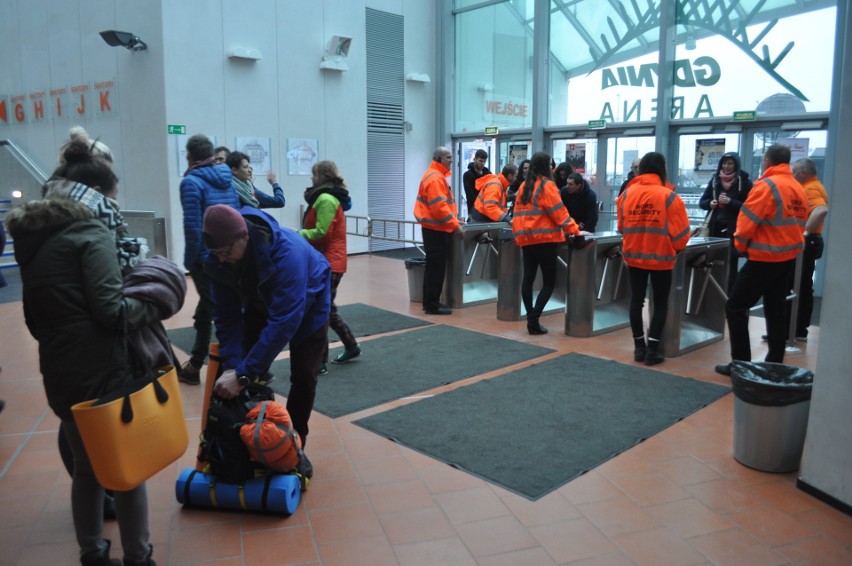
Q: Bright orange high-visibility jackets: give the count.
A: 5